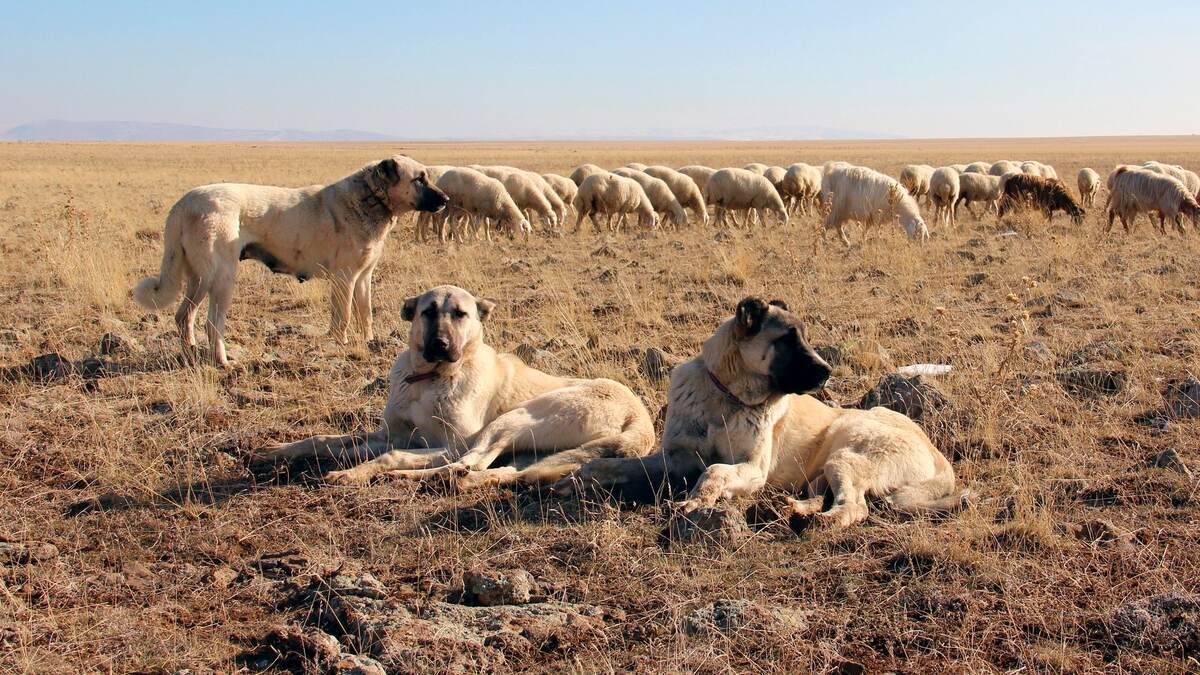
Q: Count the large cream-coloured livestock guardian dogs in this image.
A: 3